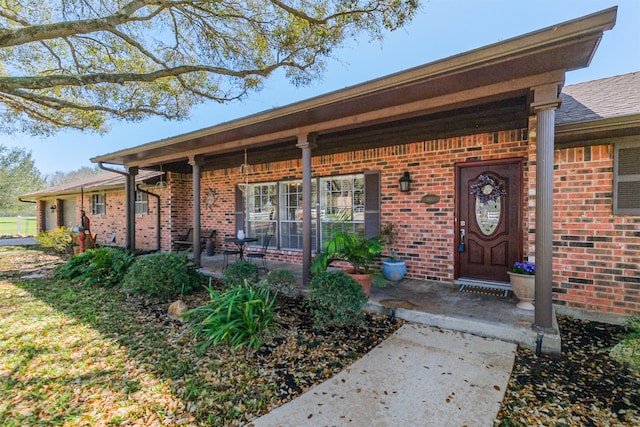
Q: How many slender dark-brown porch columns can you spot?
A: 4